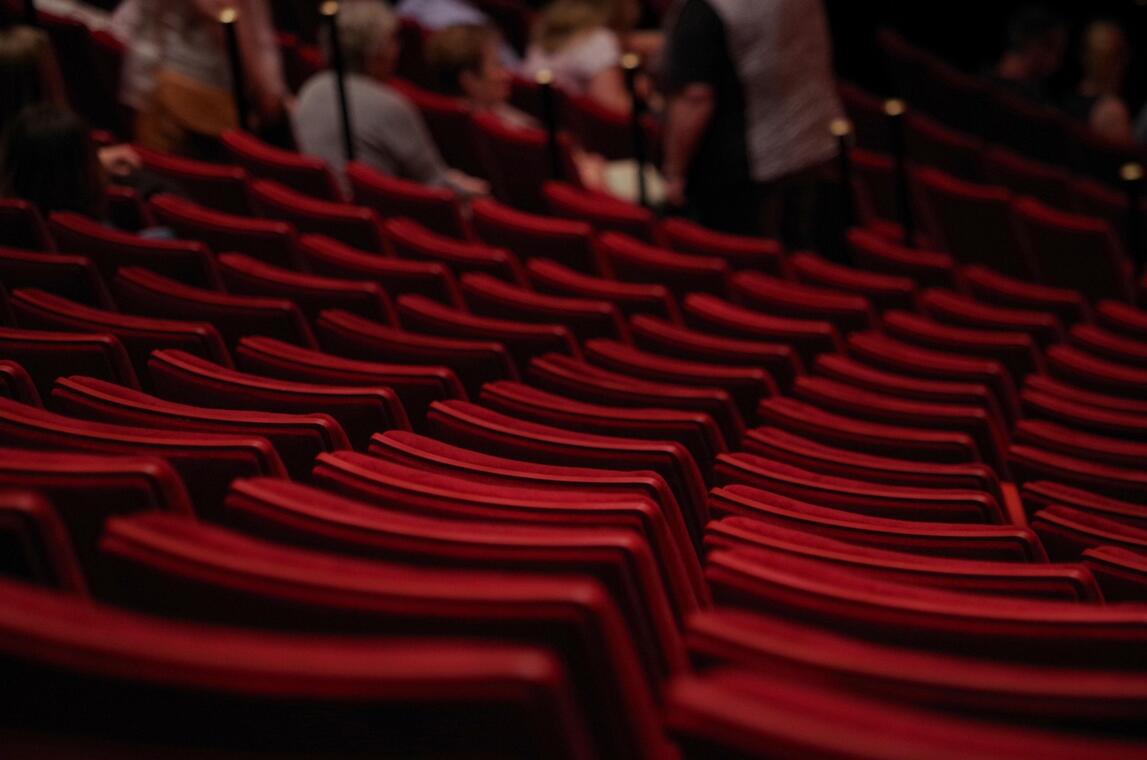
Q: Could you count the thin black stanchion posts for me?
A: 7